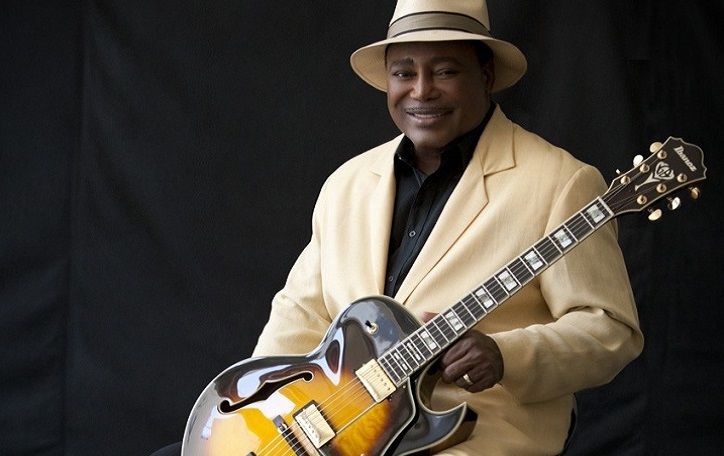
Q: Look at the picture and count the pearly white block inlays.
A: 9